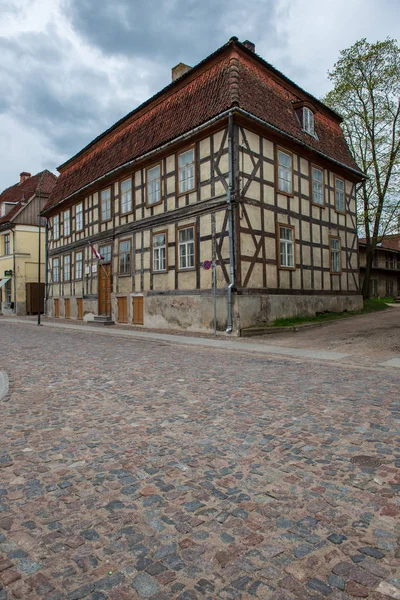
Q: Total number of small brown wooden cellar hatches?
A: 5